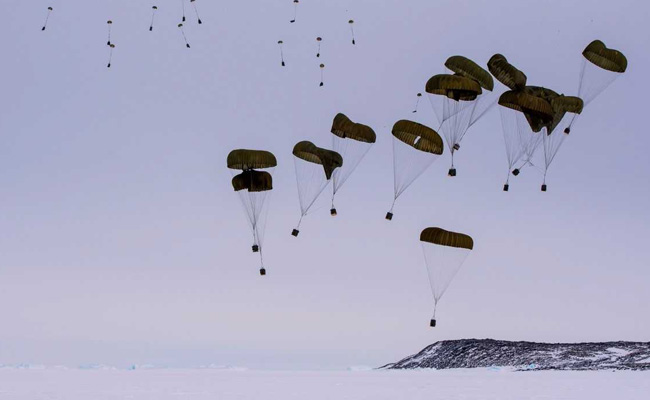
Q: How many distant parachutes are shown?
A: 13